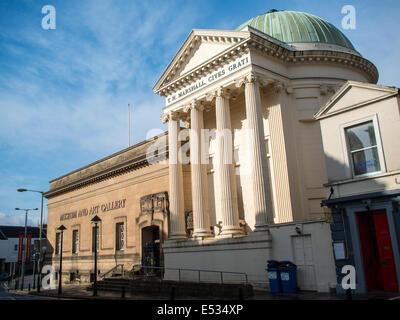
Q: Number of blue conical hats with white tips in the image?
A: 0